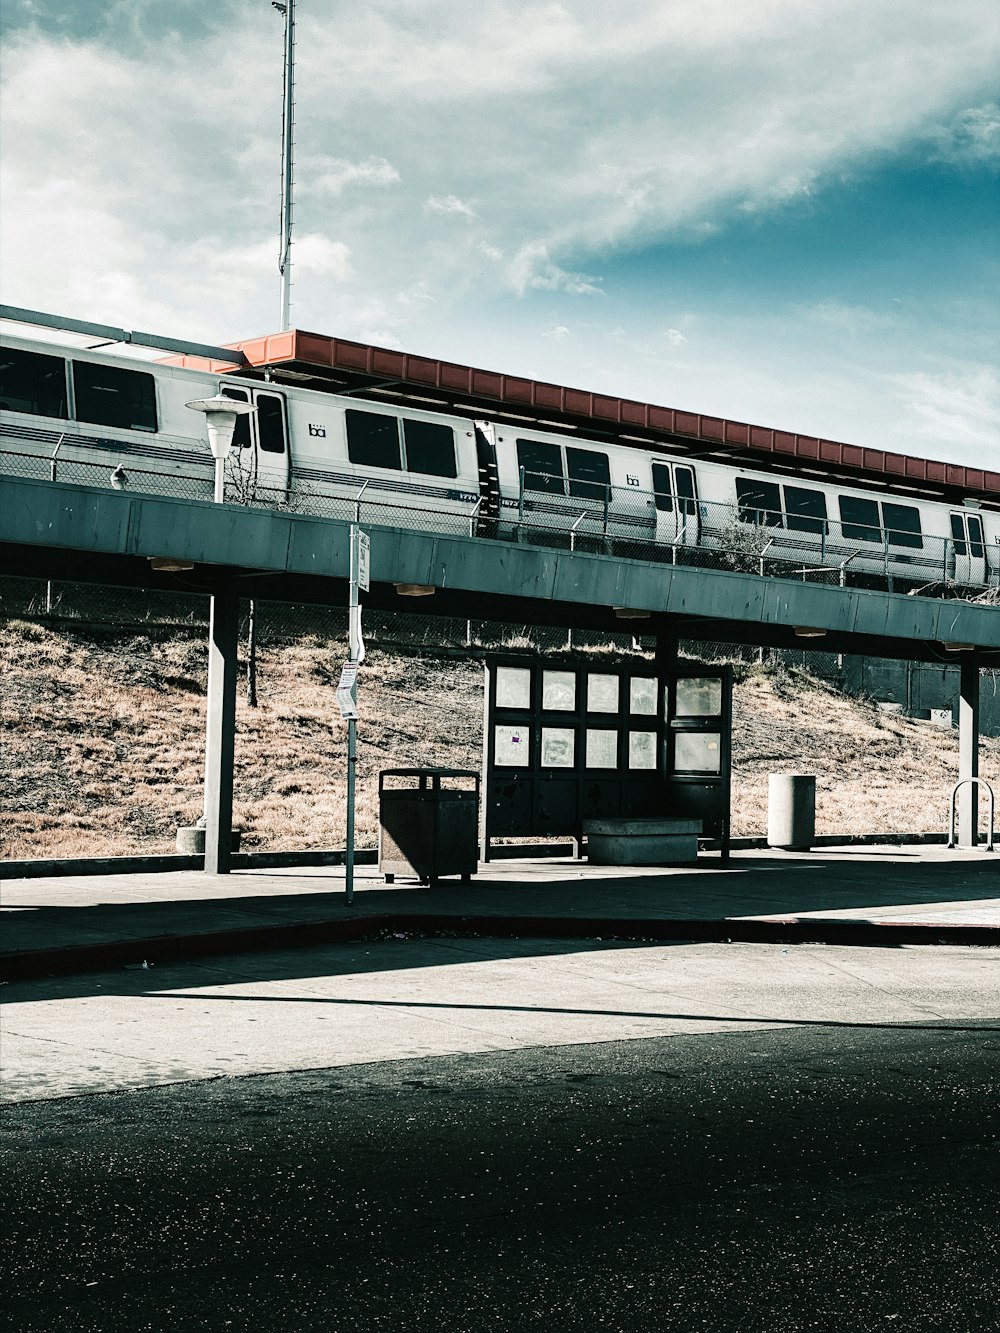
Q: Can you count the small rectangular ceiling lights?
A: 5